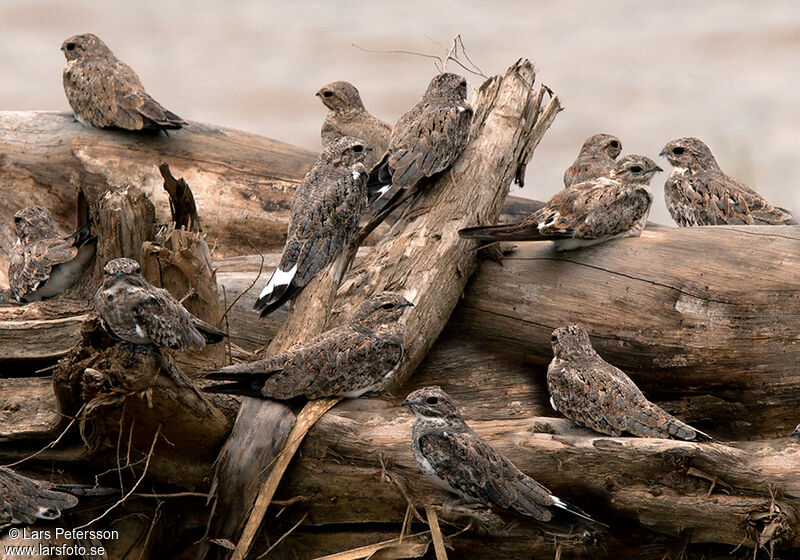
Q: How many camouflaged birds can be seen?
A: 13